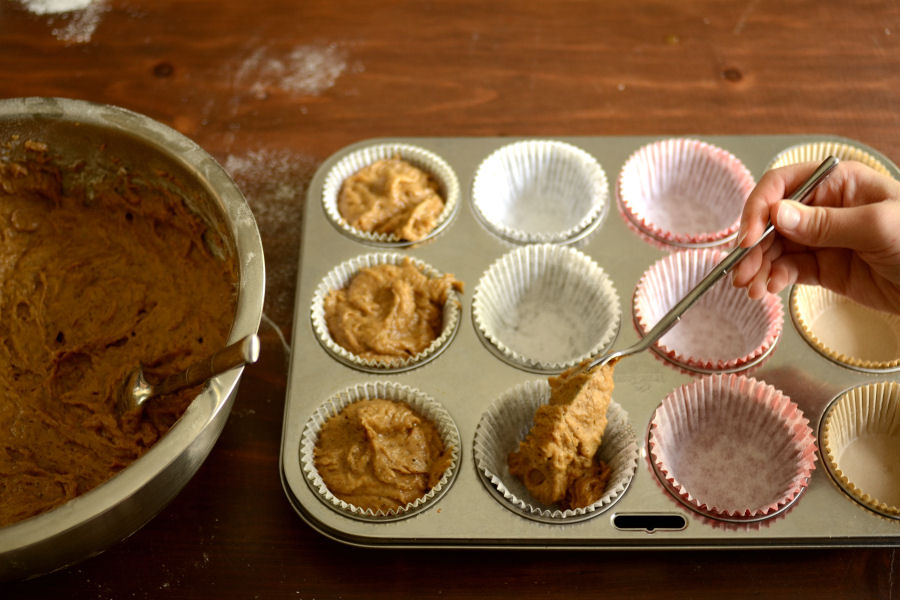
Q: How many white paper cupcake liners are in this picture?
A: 6